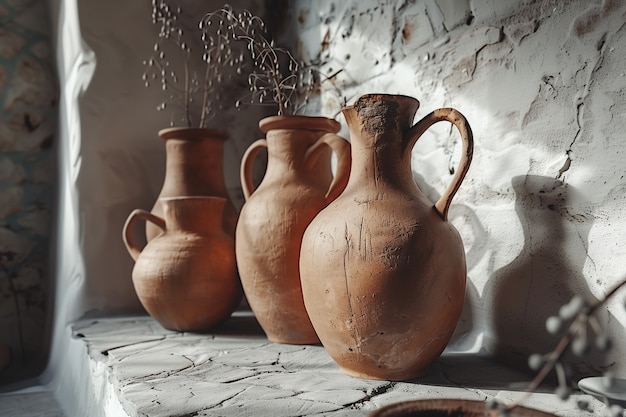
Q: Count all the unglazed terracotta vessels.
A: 4